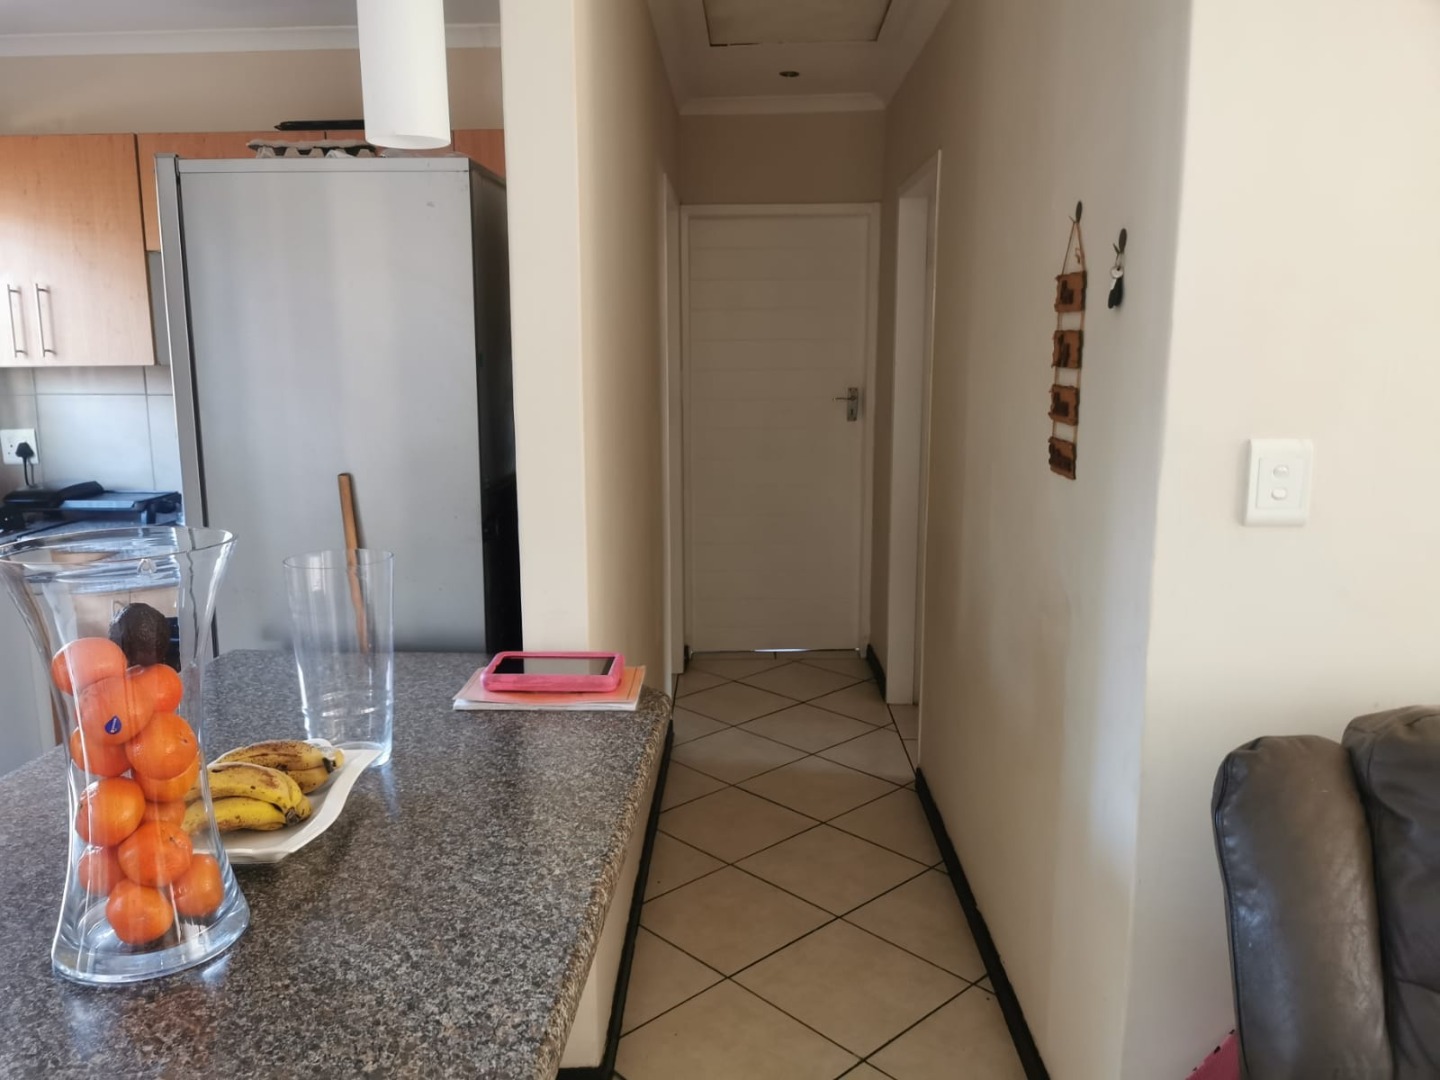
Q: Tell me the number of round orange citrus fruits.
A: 12